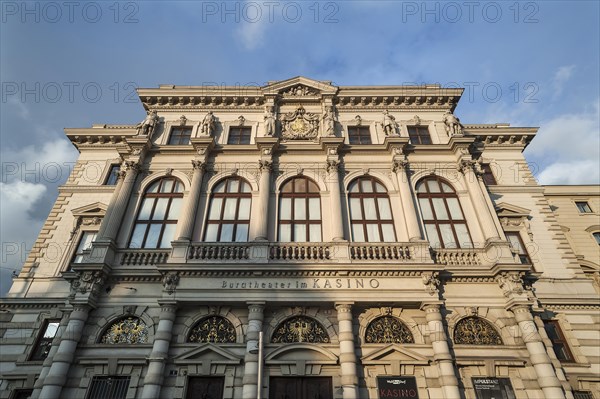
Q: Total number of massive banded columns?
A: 6